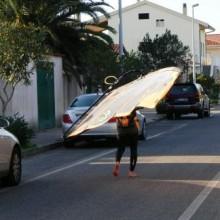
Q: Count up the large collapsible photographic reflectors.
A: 0